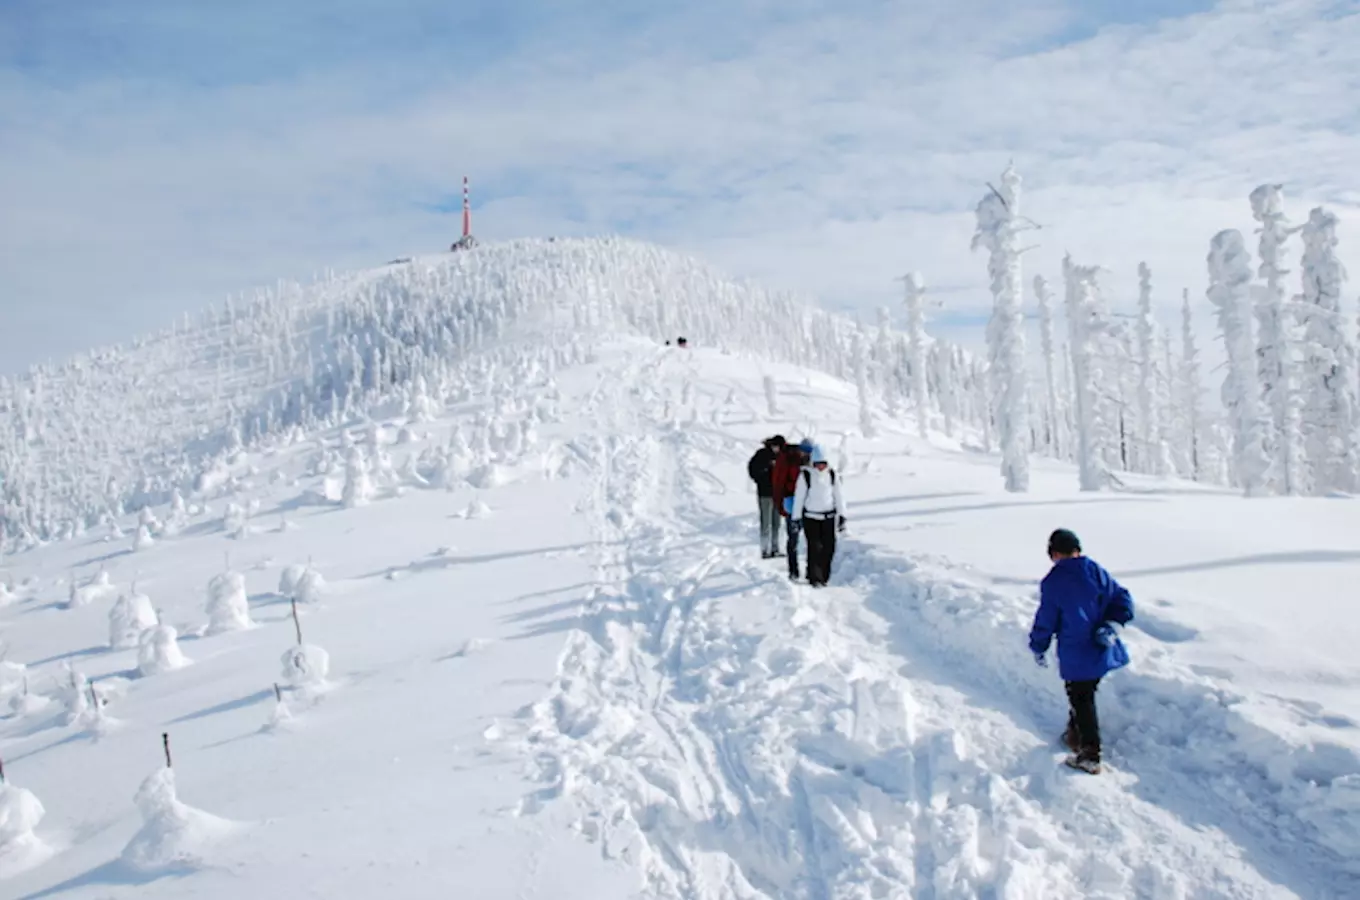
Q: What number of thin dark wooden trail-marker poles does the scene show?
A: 5